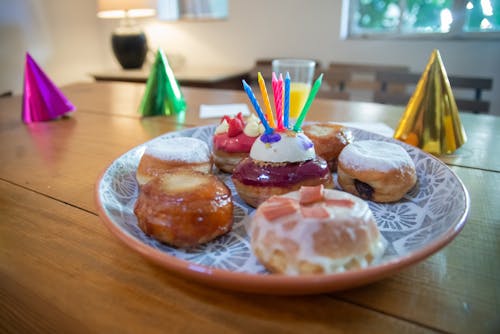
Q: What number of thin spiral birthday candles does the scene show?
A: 6